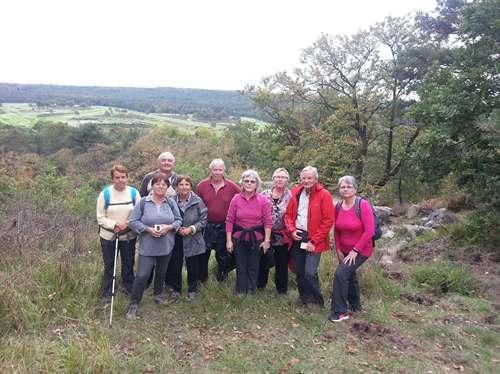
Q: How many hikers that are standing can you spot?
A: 9